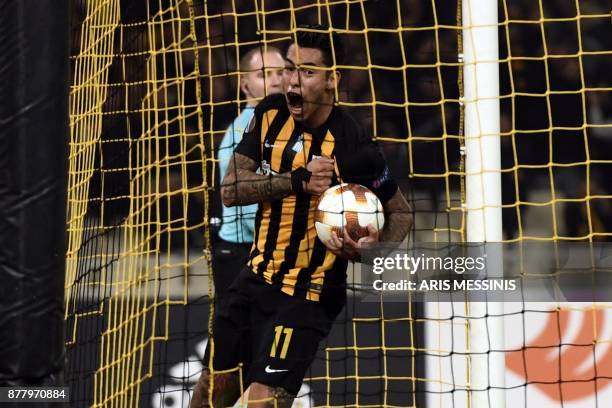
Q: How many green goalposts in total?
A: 0